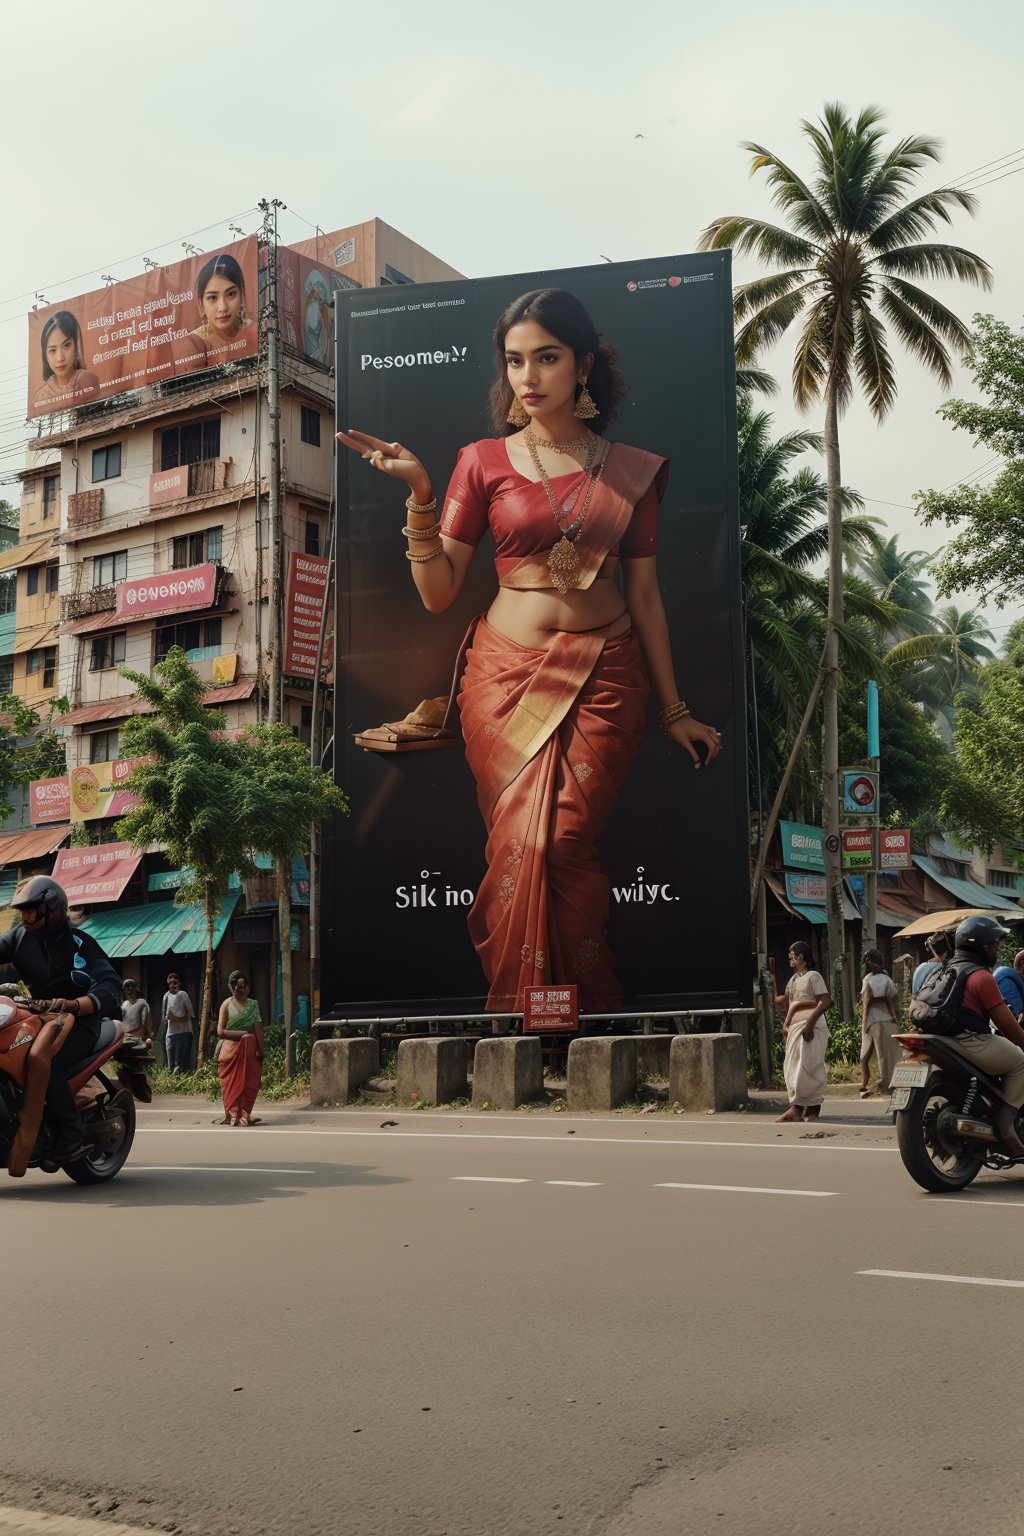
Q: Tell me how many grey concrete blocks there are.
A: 5